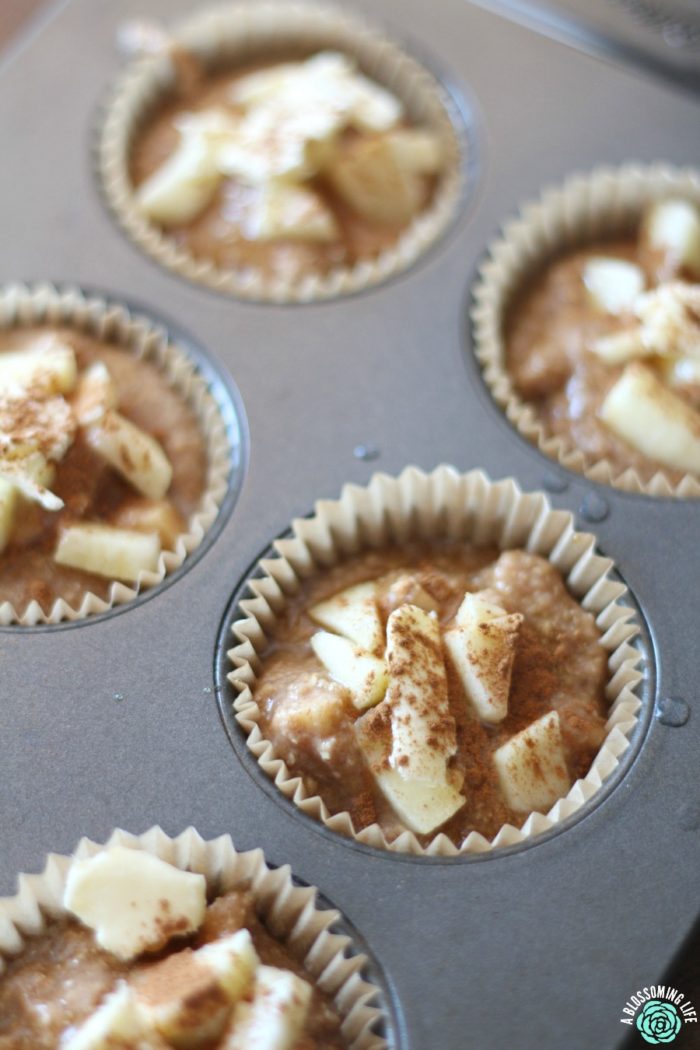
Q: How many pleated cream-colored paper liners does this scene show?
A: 5